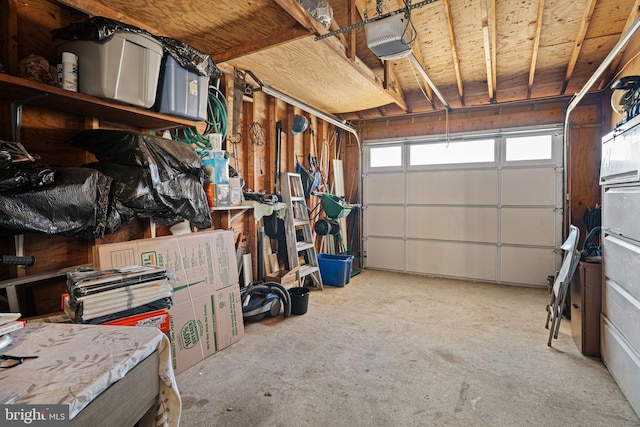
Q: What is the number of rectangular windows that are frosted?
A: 3